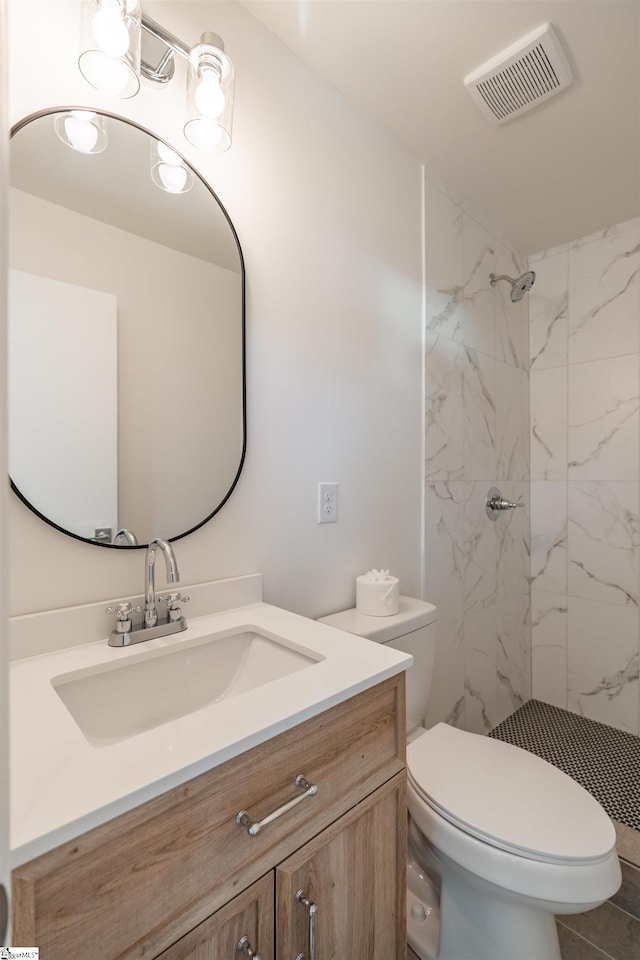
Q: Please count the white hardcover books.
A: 0